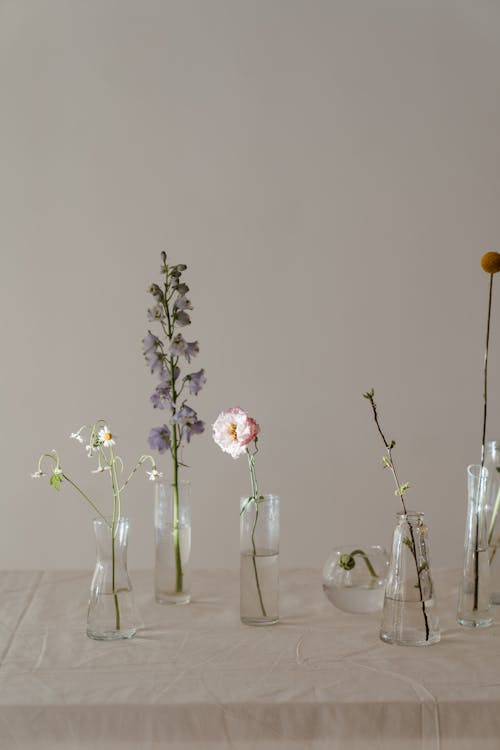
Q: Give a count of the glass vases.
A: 7